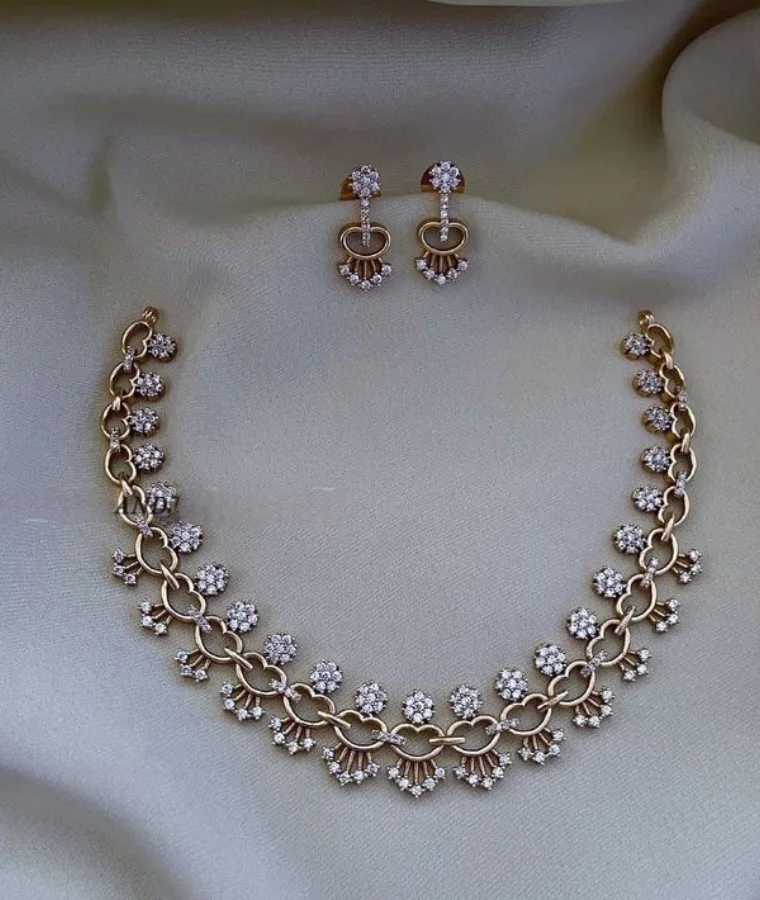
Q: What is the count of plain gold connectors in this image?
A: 11